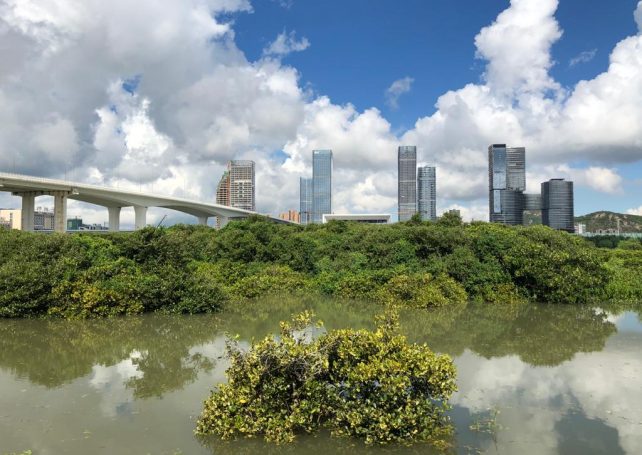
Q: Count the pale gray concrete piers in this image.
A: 6